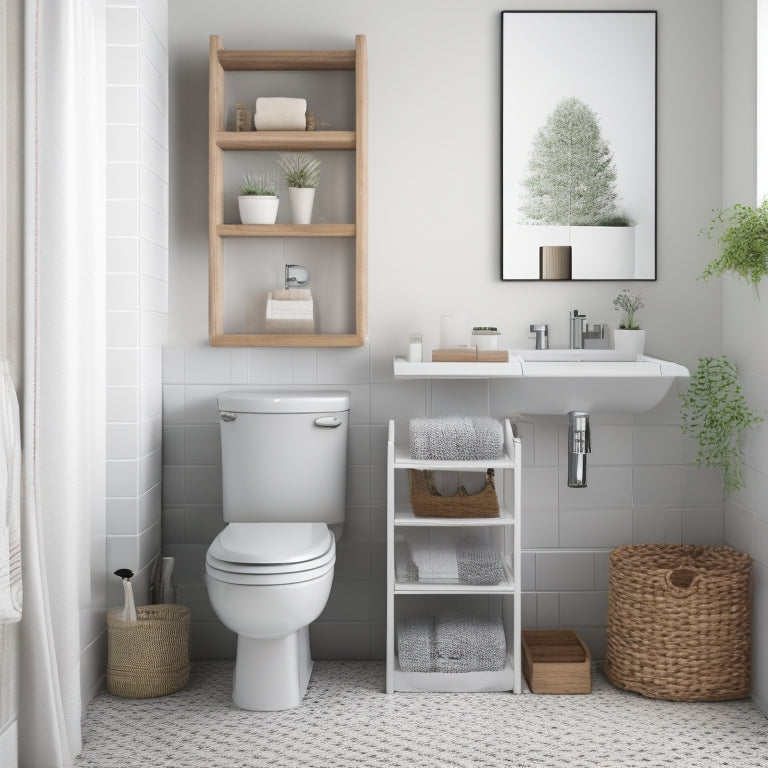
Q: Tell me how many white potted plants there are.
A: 3